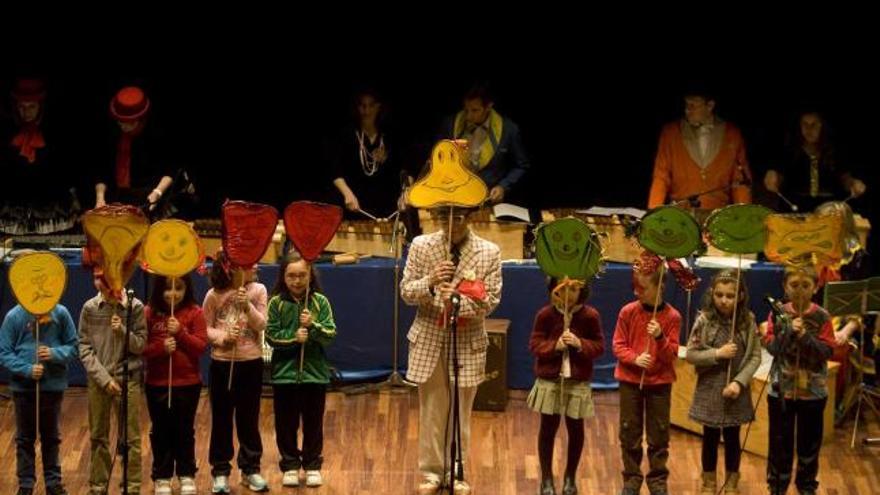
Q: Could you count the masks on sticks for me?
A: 10